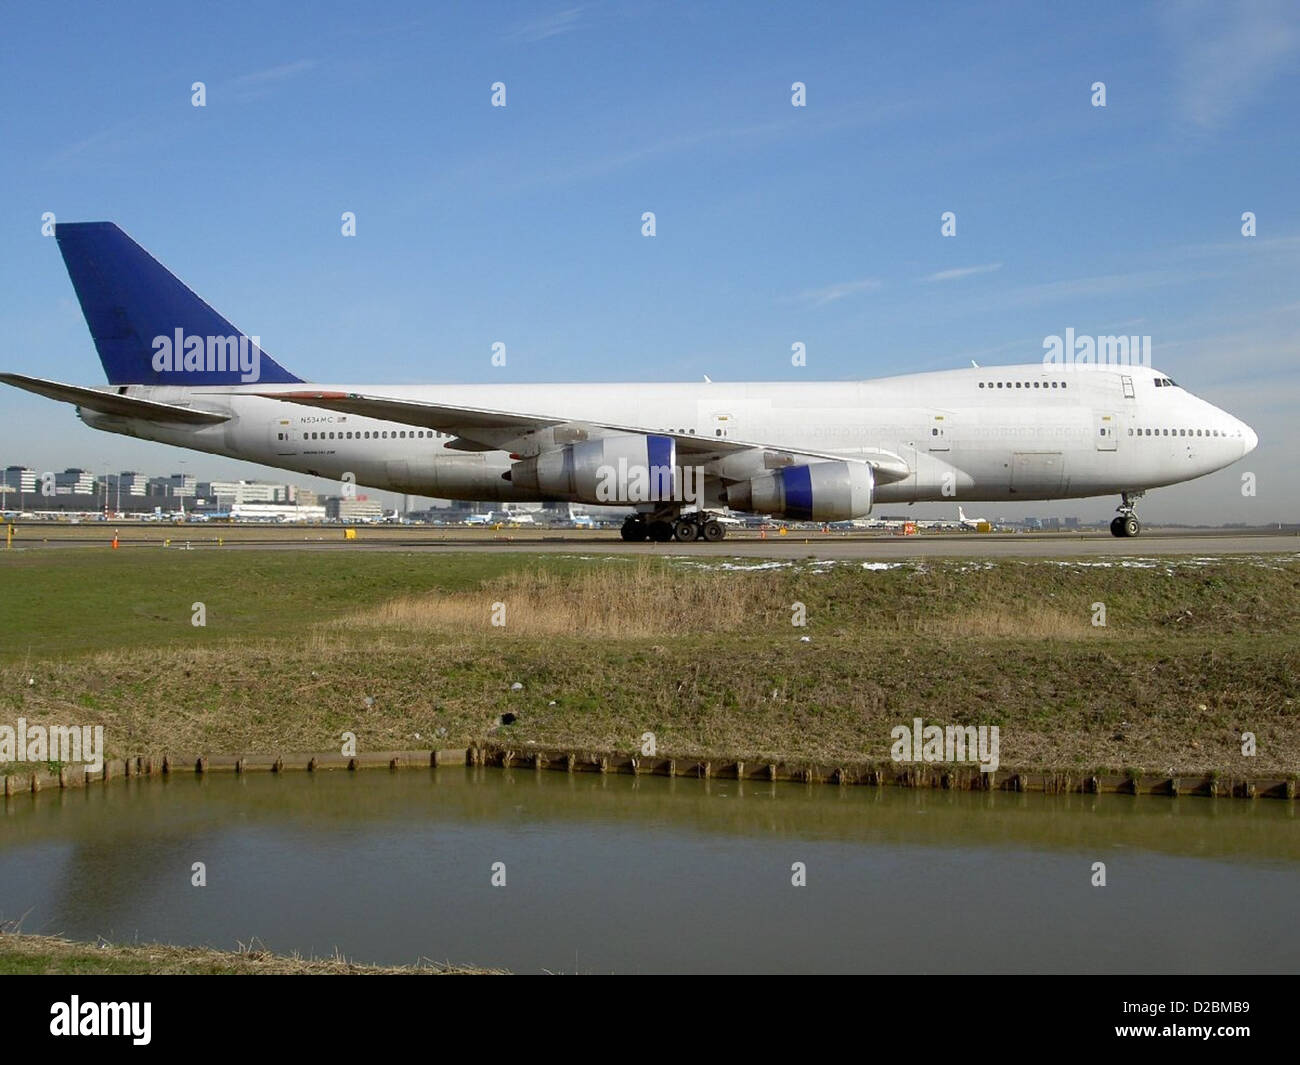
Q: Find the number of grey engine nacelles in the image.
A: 2